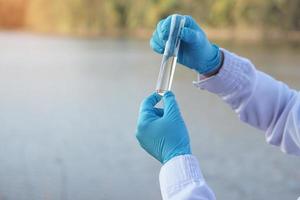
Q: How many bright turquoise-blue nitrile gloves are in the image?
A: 2